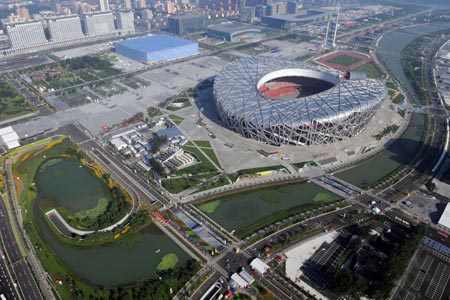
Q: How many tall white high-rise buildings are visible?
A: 4